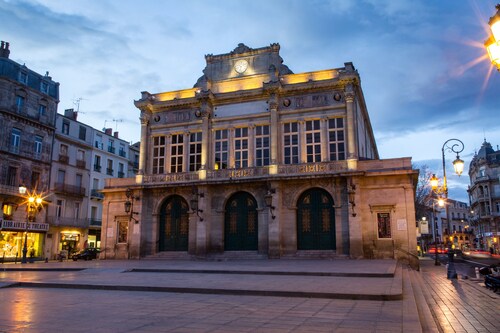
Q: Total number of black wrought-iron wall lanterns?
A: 4